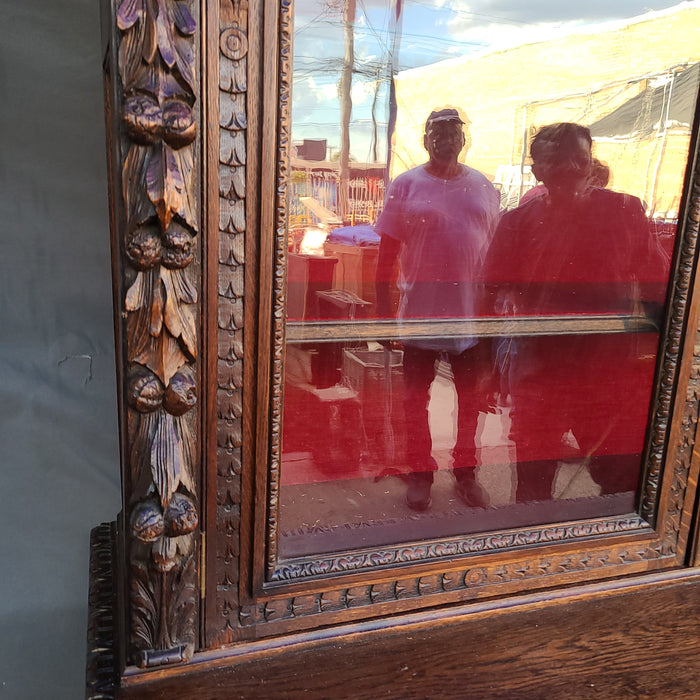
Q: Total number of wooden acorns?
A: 8